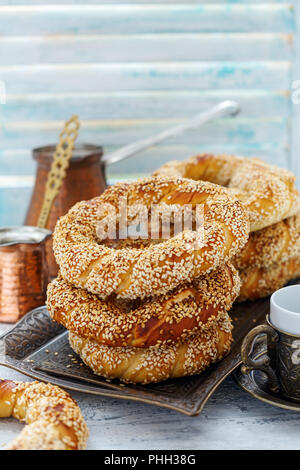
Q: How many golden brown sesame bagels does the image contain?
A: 7